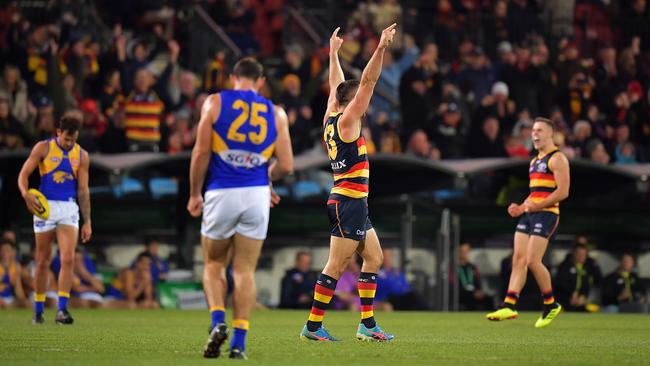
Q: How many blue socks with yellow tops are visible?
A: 4